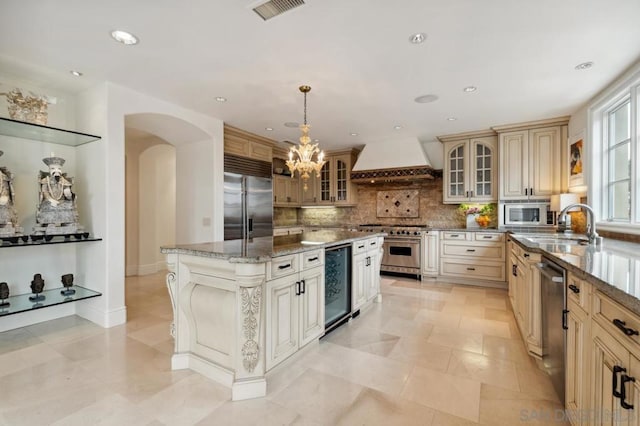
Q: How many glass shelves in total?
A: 3